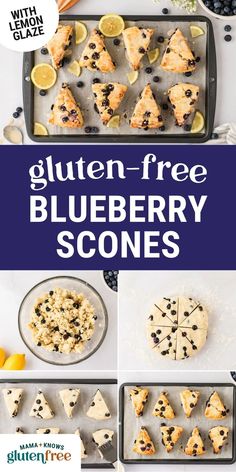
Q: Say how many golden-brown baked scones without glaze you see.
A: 8